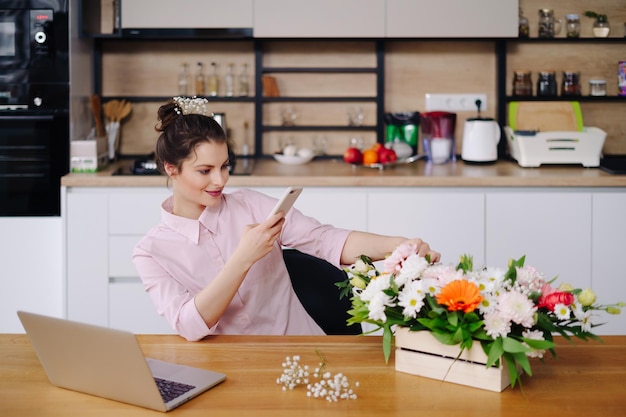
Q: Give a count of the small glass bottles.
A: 5